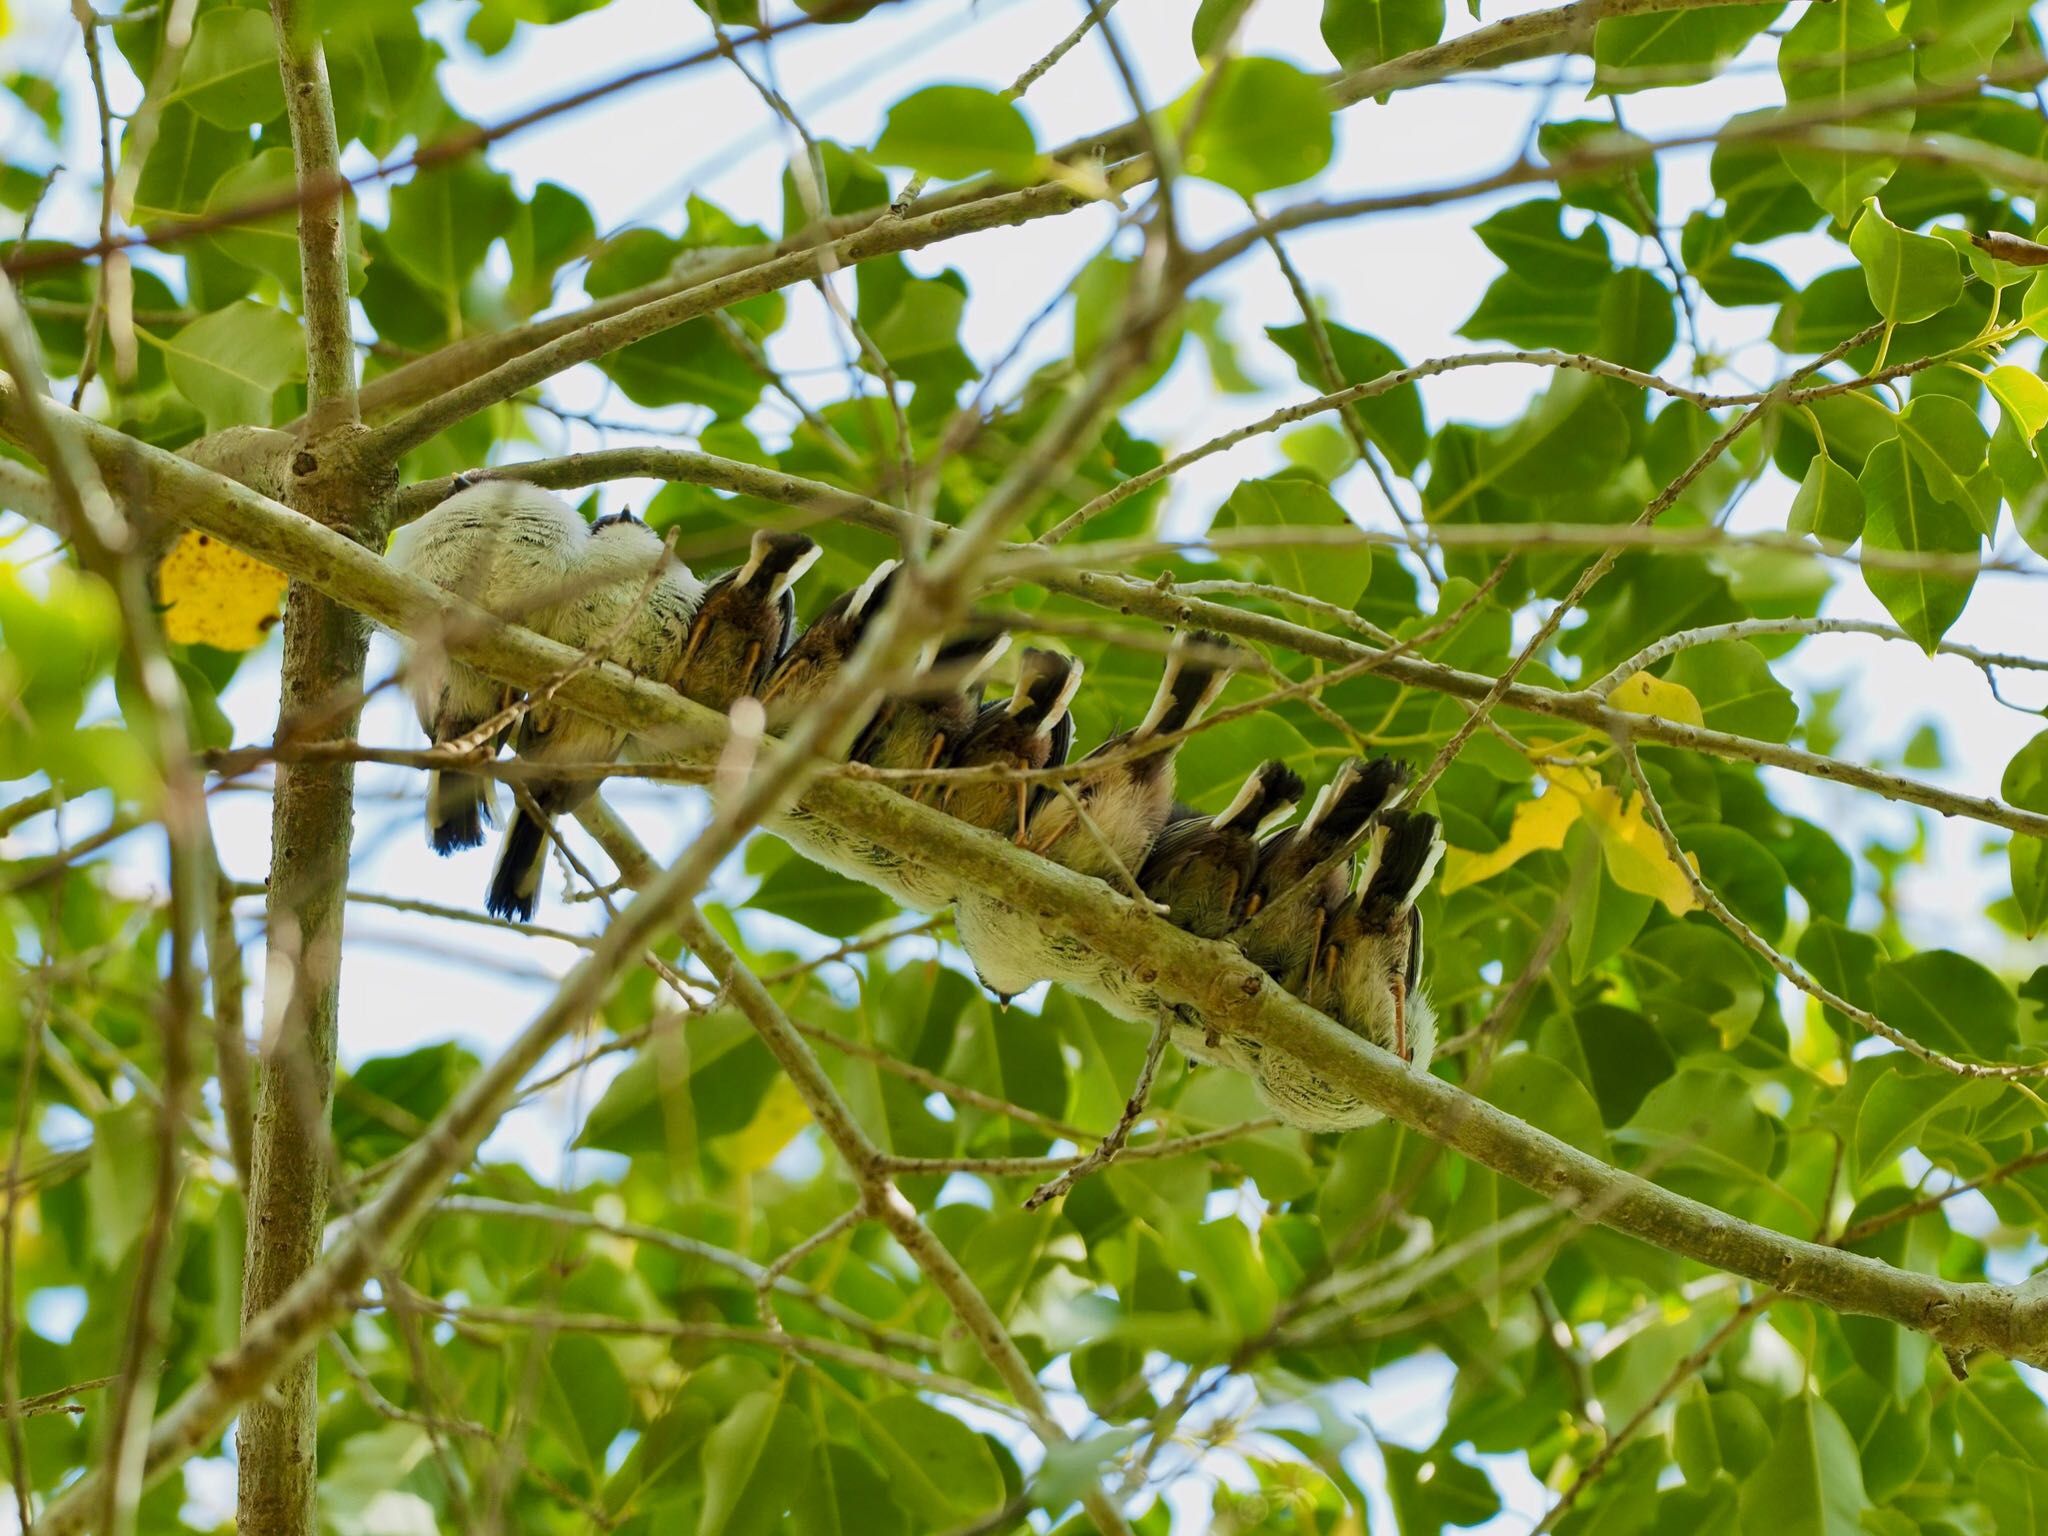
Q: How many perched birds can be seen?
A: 10